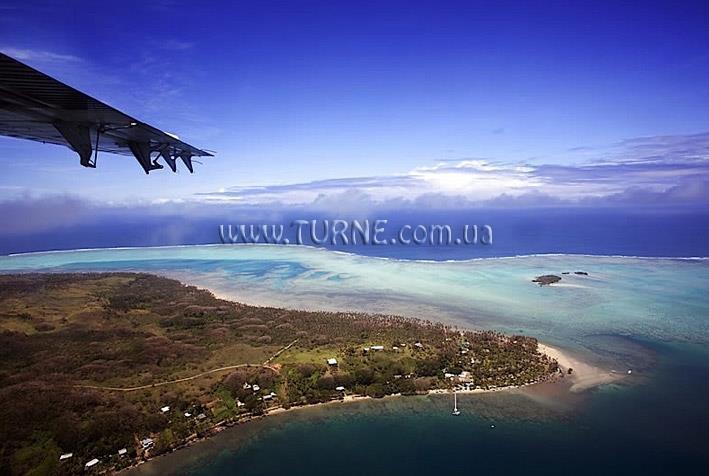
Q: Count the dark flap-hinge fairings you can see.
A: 4